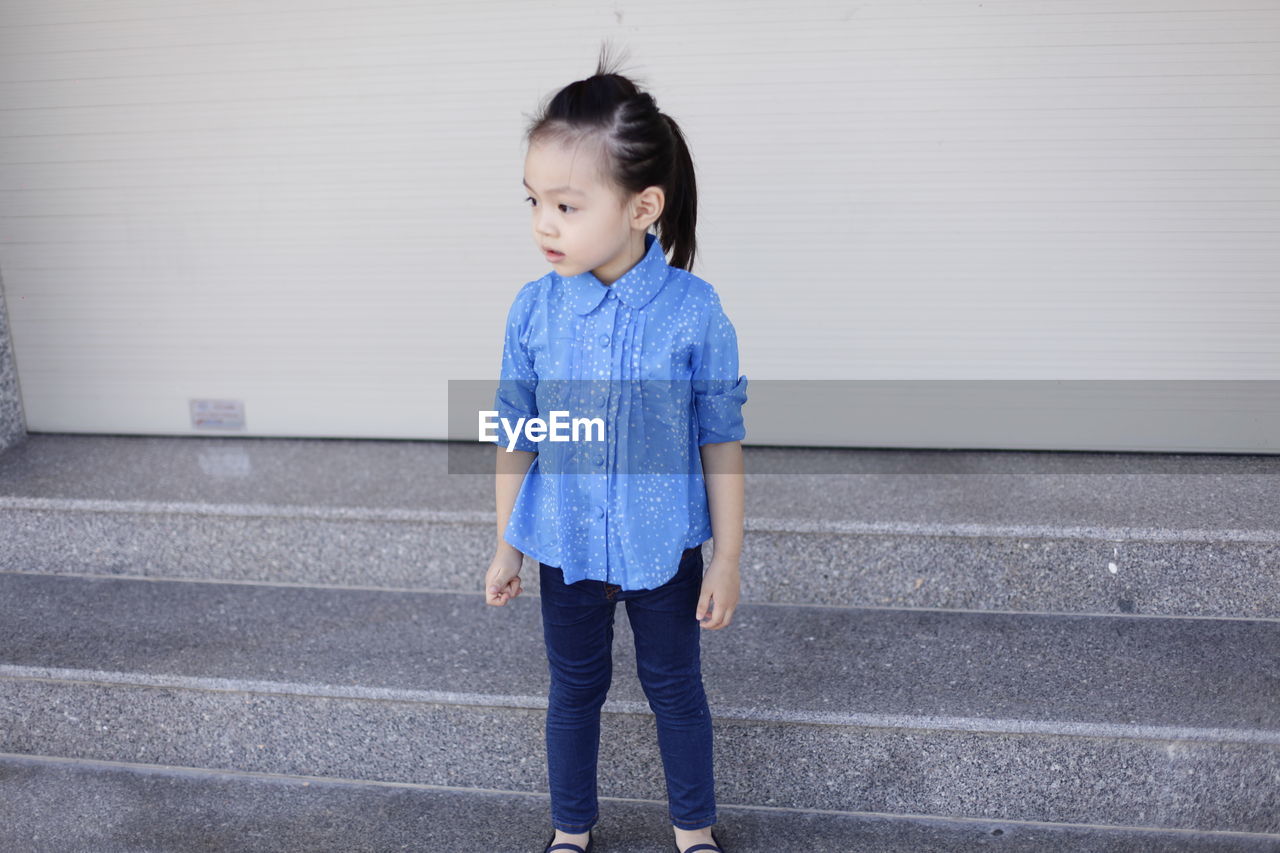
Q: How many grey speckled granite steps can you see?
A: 3